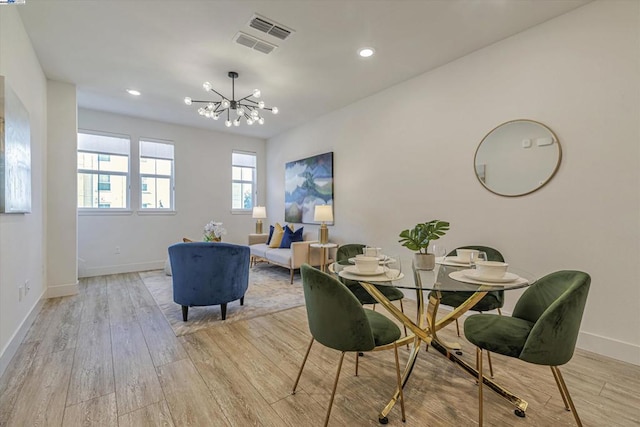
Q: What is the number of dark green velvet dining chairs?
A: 4